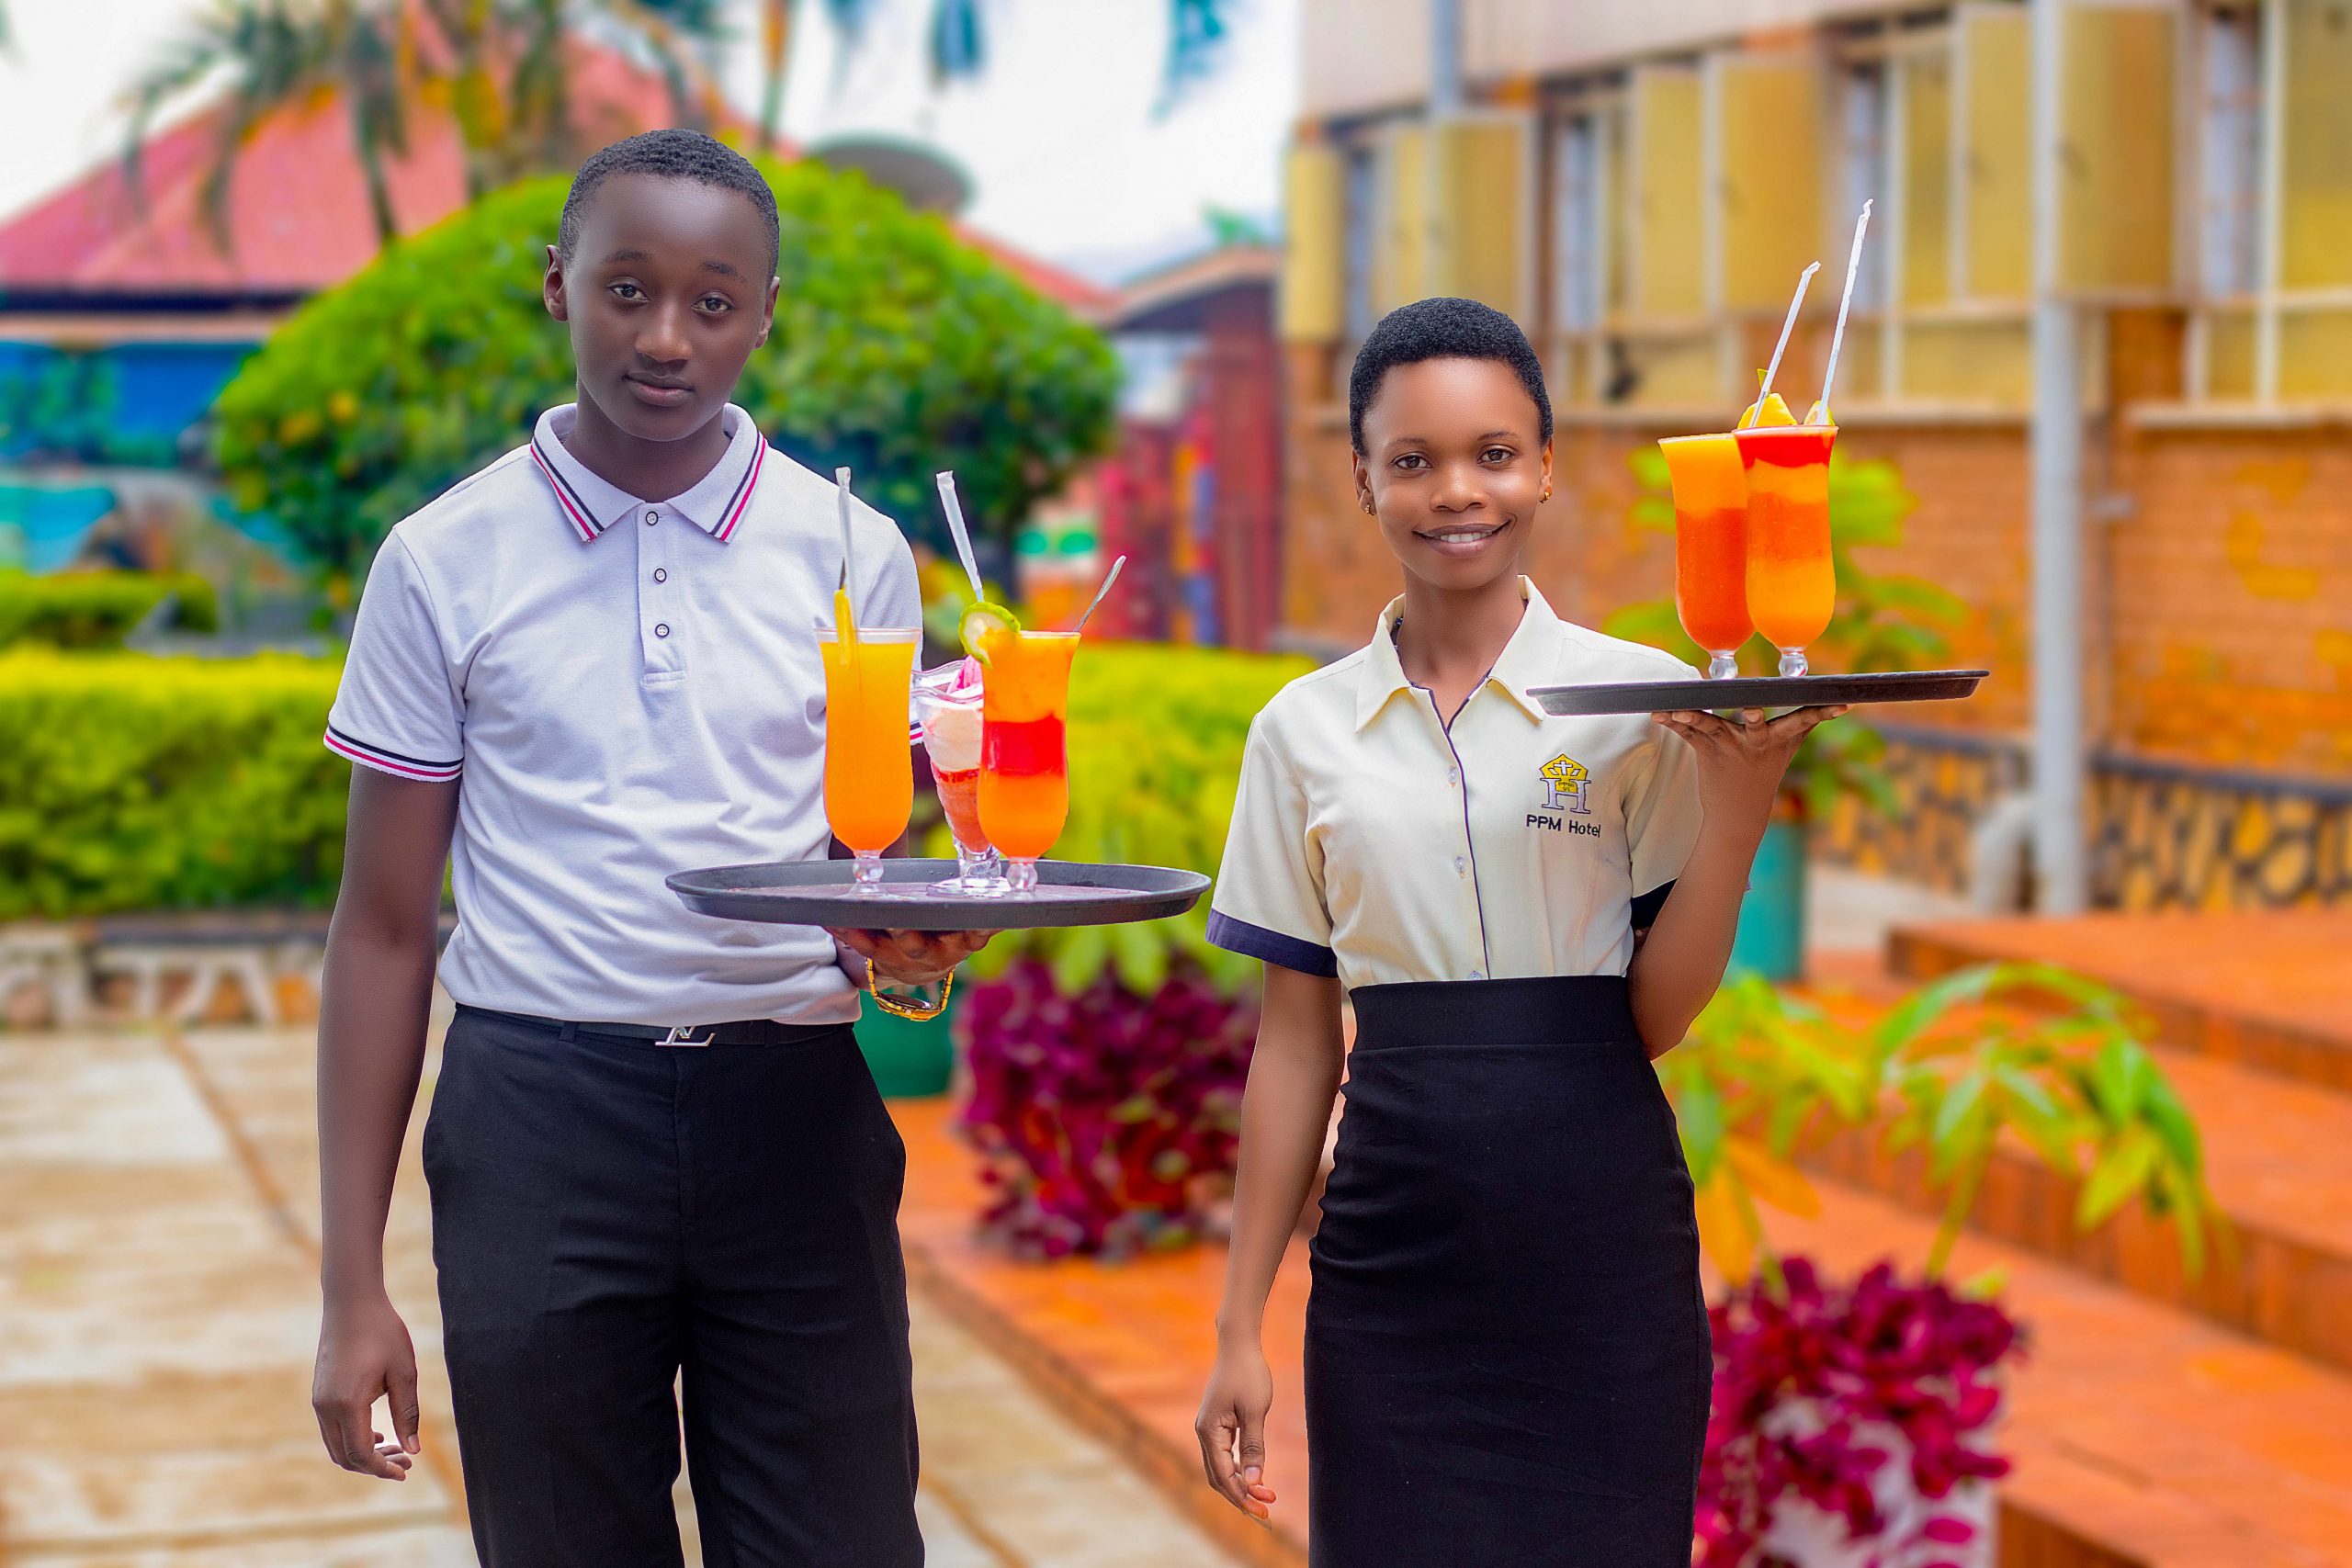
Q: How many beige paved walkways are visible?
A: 1